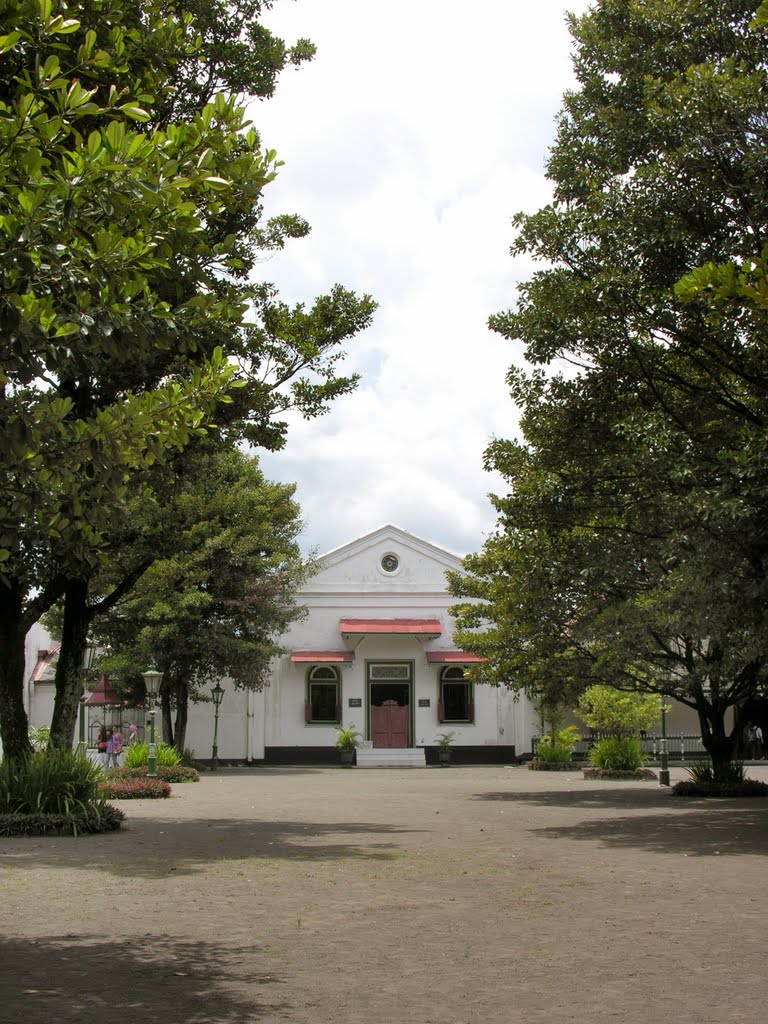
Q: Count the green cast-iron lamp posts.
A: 4